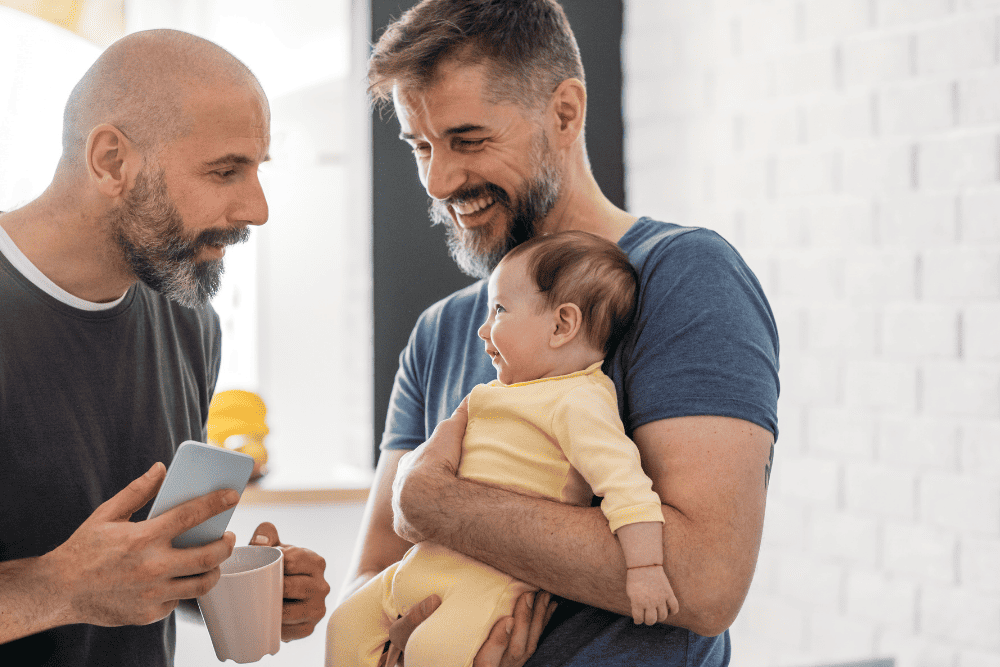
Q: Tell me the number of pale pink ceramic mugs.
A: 1